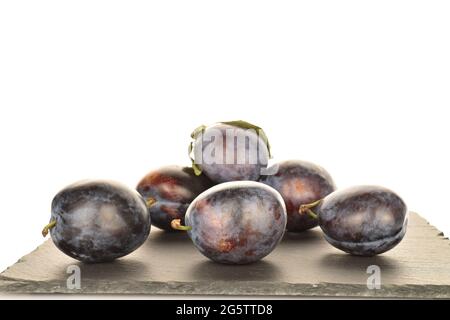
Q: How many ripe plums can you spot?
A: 6